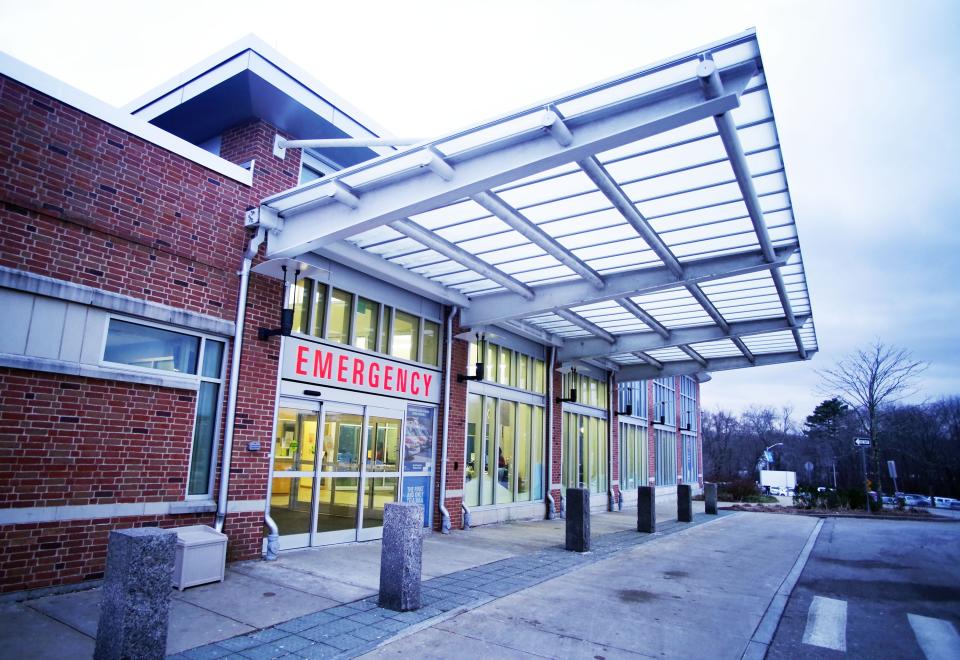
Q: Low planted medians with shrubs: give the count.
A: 1